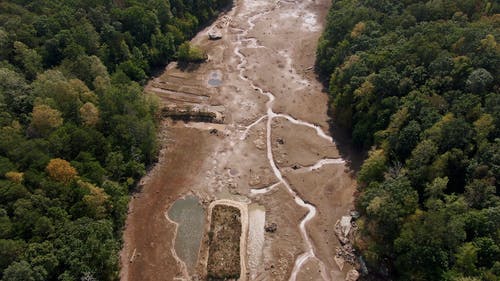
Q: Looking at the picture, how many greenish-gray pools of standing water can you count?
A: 2